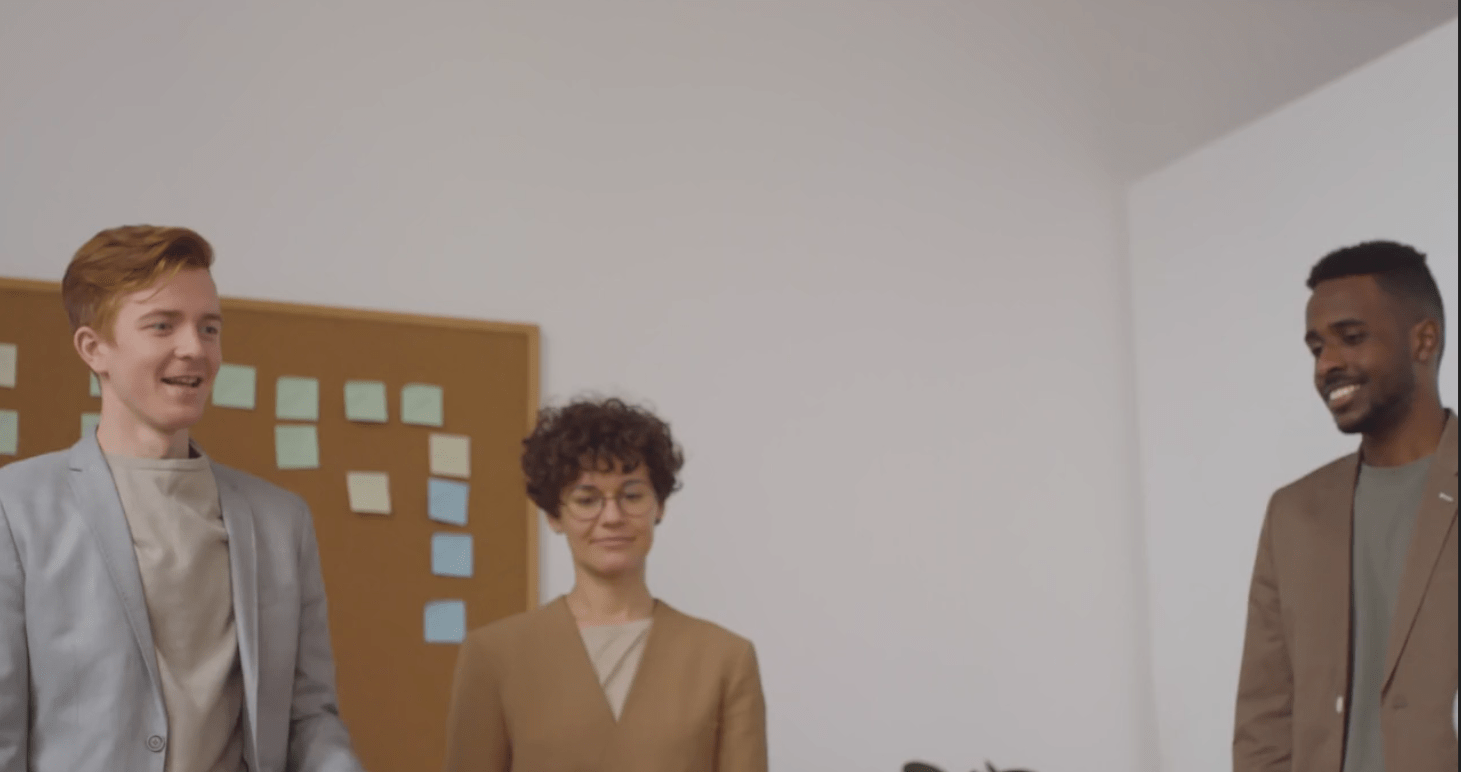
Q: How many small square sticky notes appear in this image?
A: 14